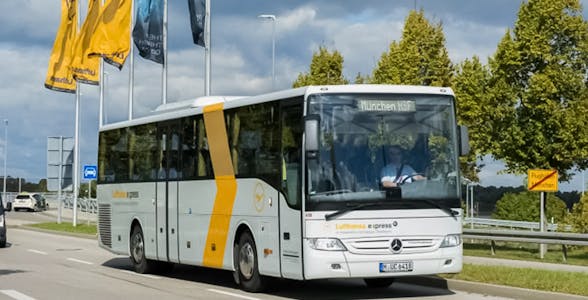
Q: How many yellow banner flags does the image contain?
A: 3